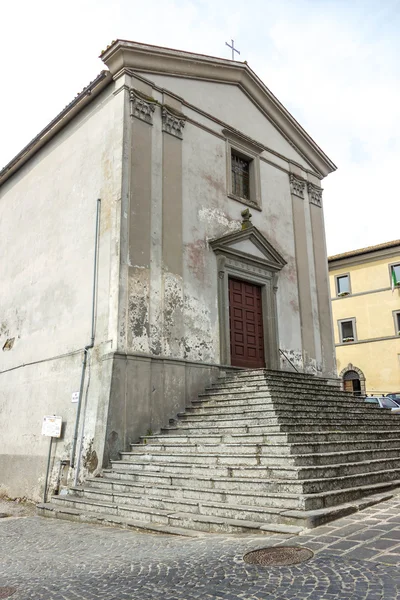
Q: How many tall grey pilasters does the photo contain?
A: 4